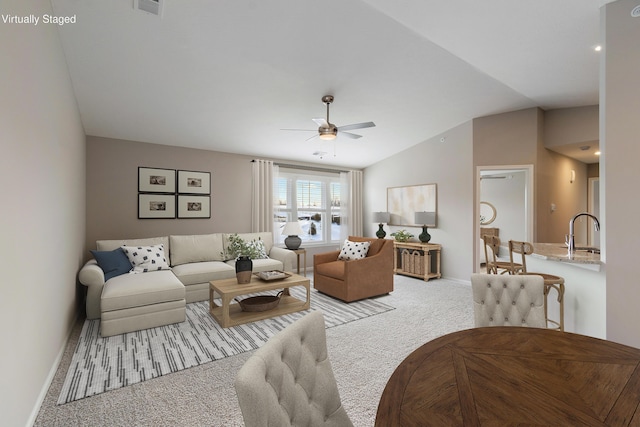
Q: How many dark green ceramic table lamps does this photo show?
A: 2